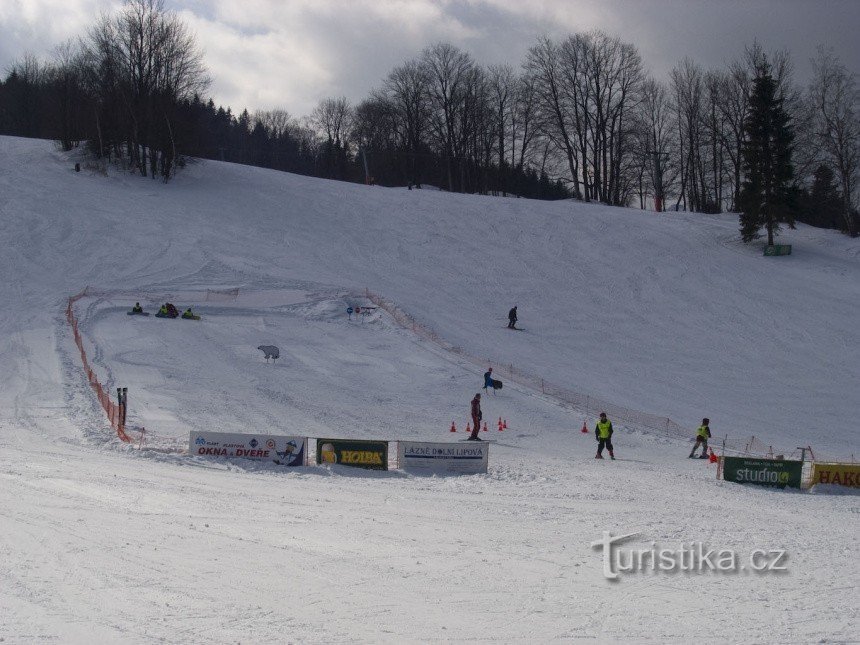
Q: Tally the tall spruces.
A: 1